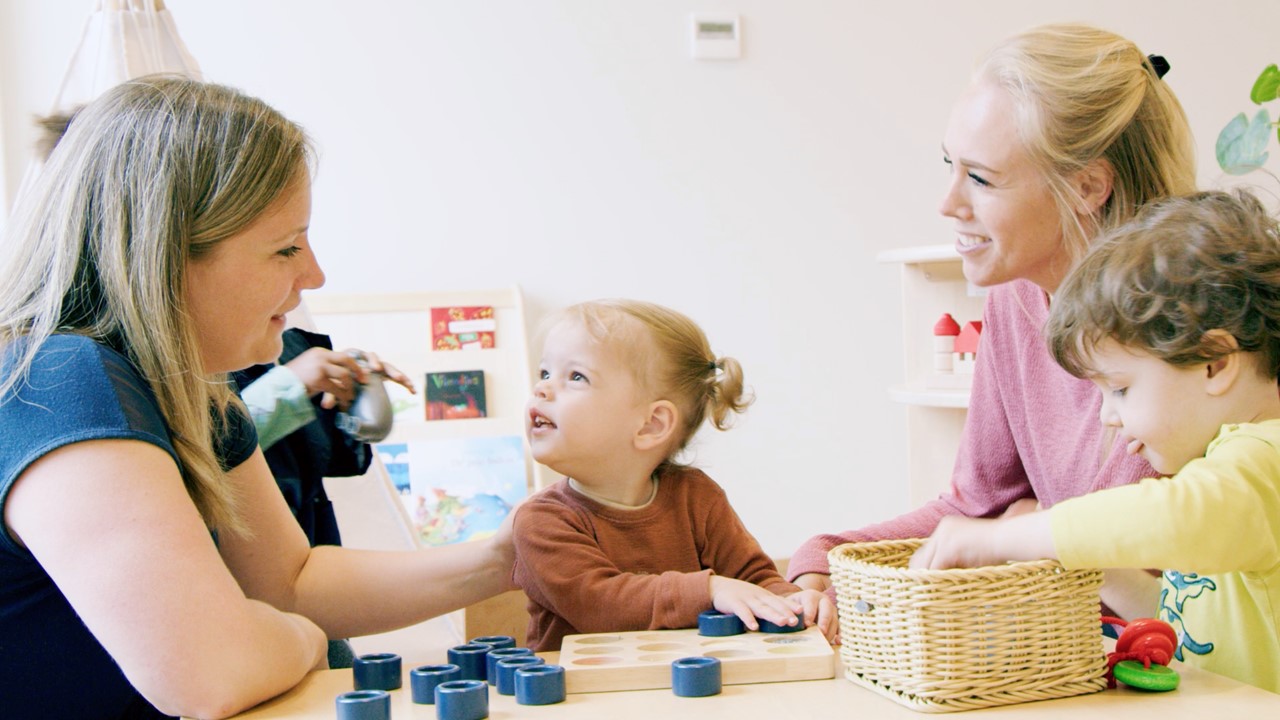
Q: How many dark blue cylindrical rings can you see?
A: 12